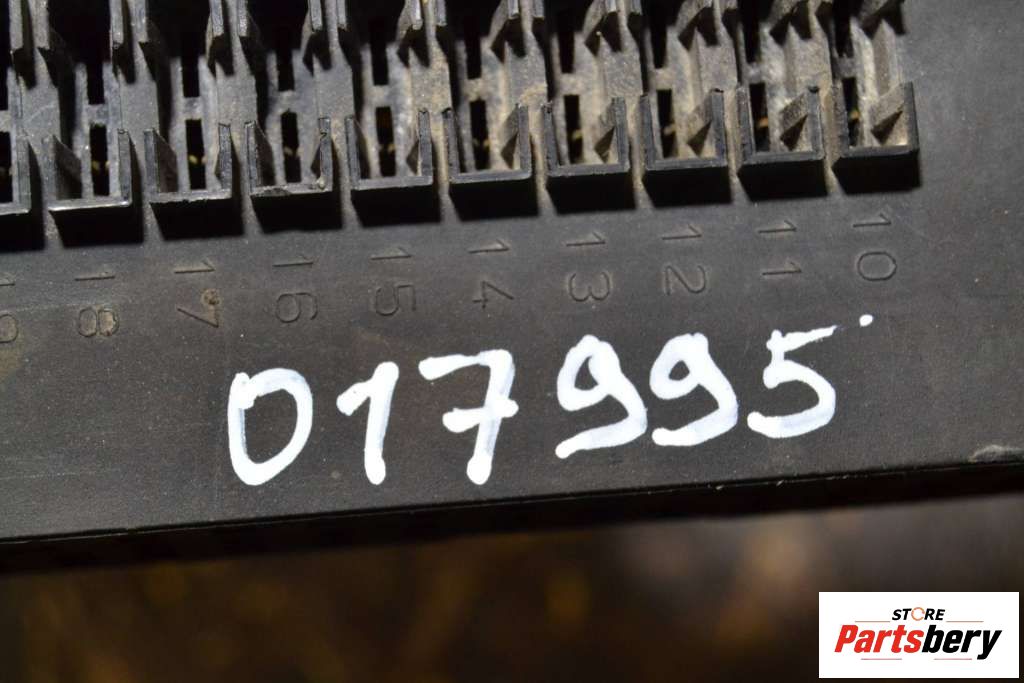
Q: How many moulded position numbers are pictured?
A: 10